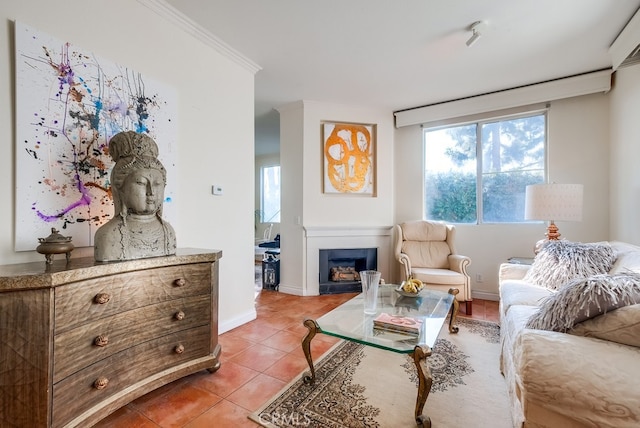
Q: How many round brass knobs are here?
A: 6